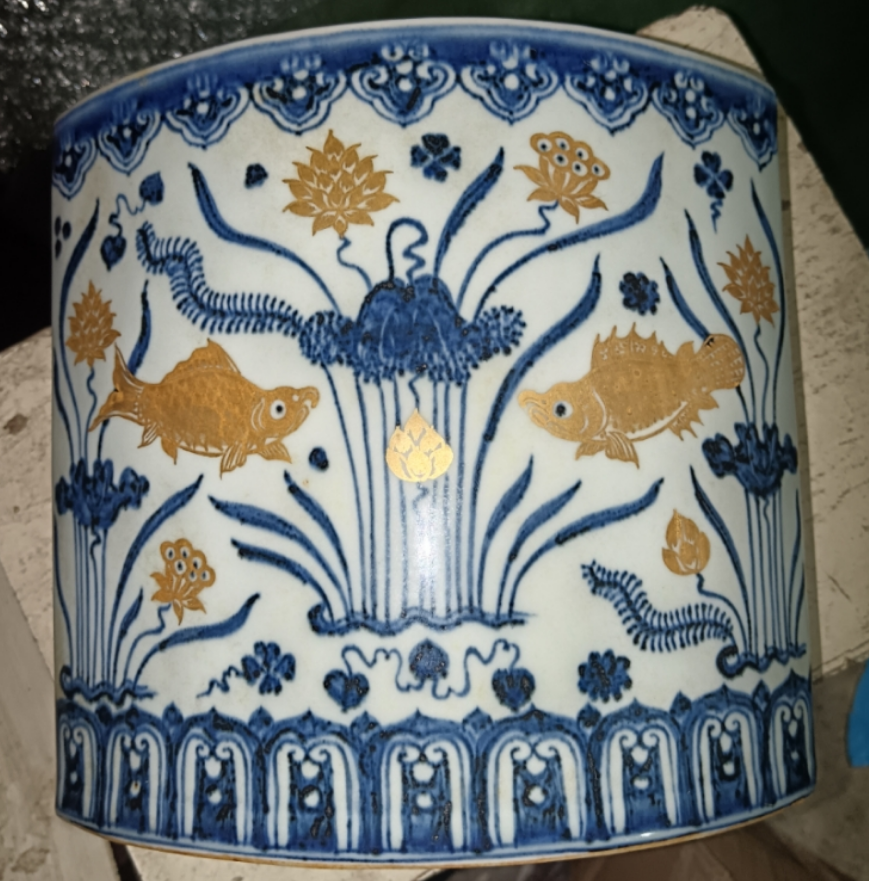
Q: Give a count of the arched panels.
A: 9